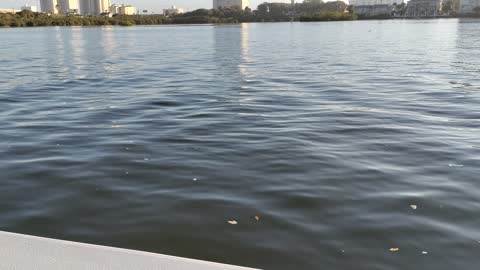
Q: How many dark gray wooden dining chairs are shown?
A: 0